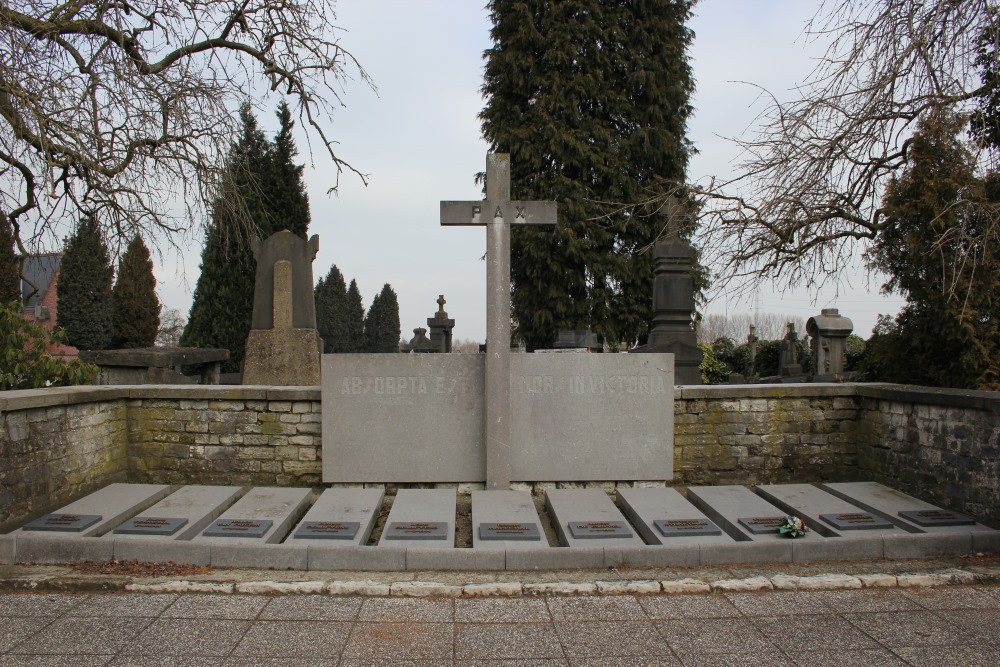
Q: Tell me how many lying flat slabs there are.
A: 11